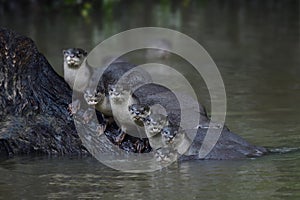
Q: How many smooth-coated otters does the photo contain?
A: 7